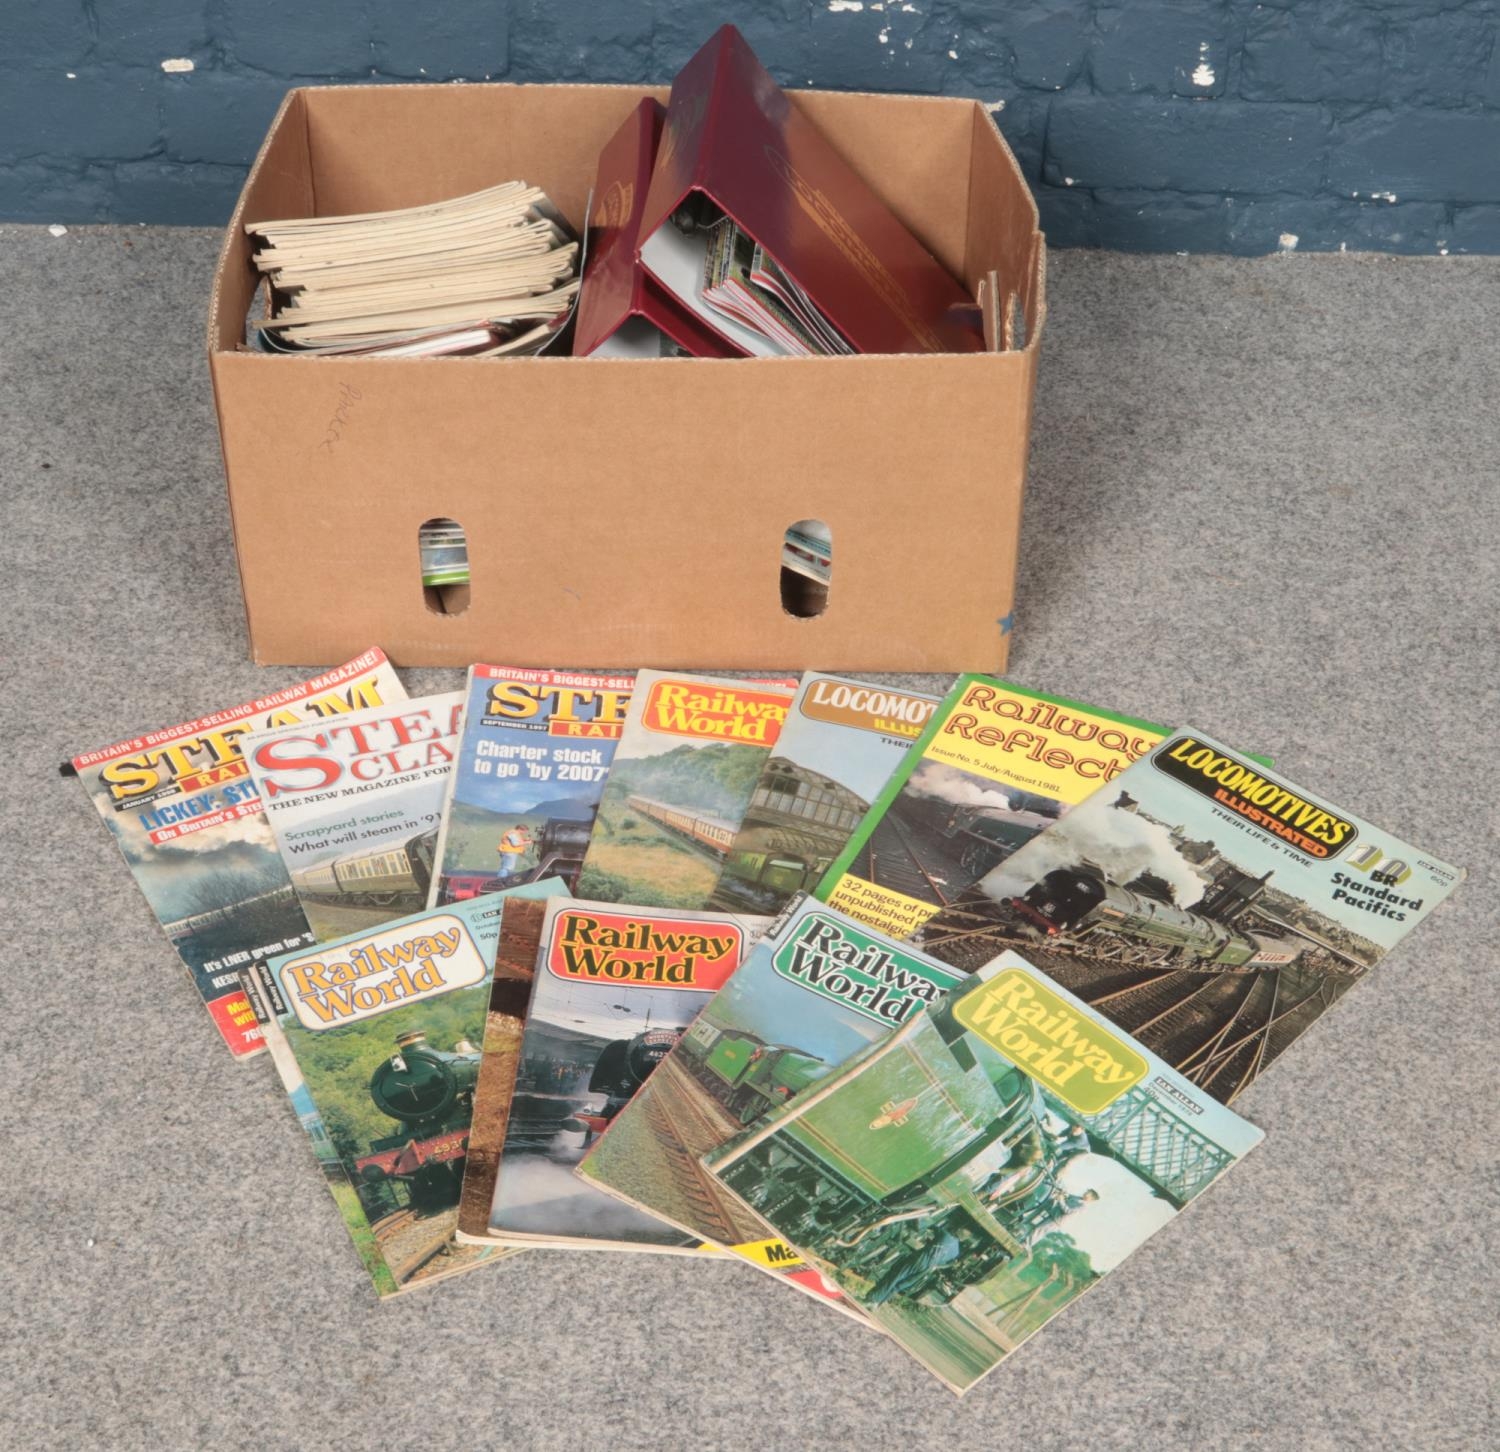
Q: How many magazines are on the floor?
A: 13